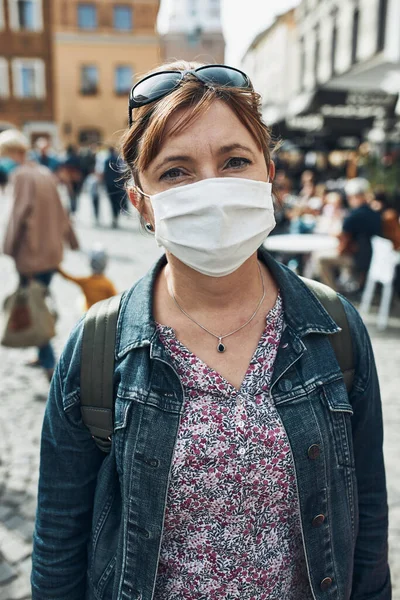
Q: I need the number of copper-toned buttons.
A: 3